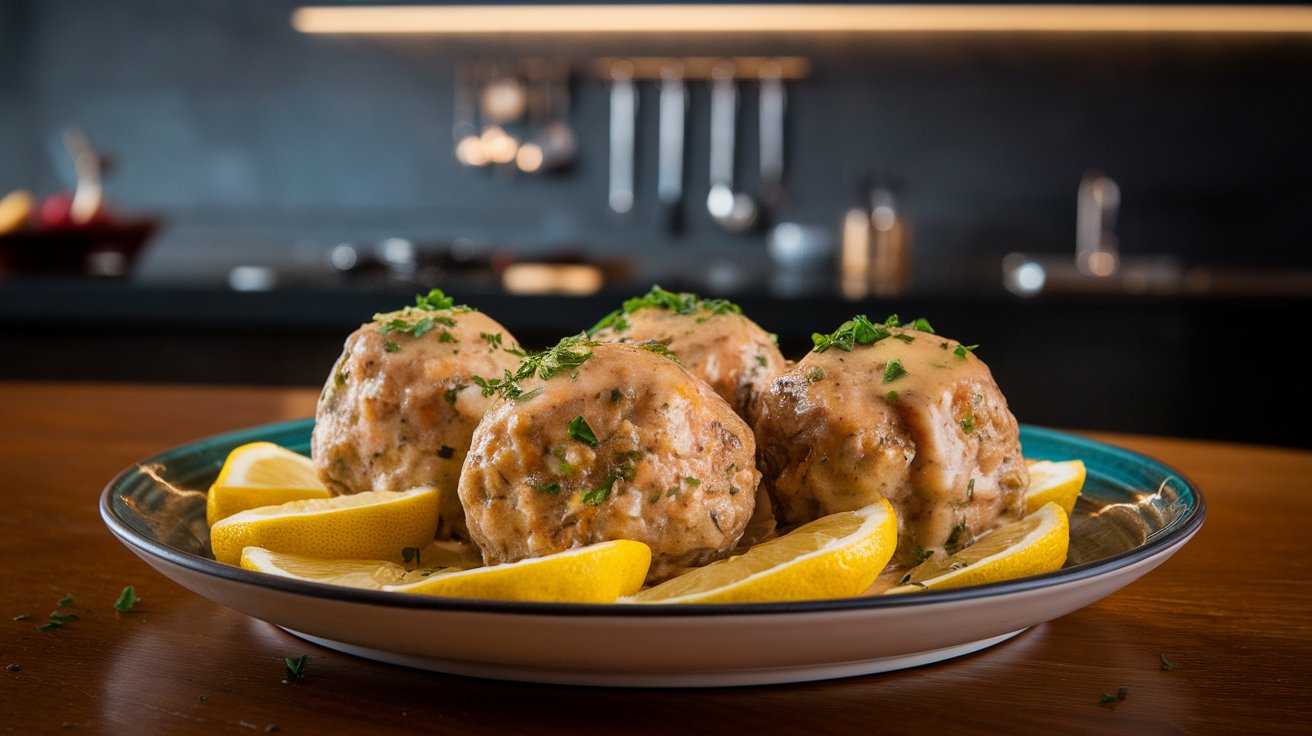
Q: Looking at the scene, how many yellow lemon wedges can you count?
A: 7